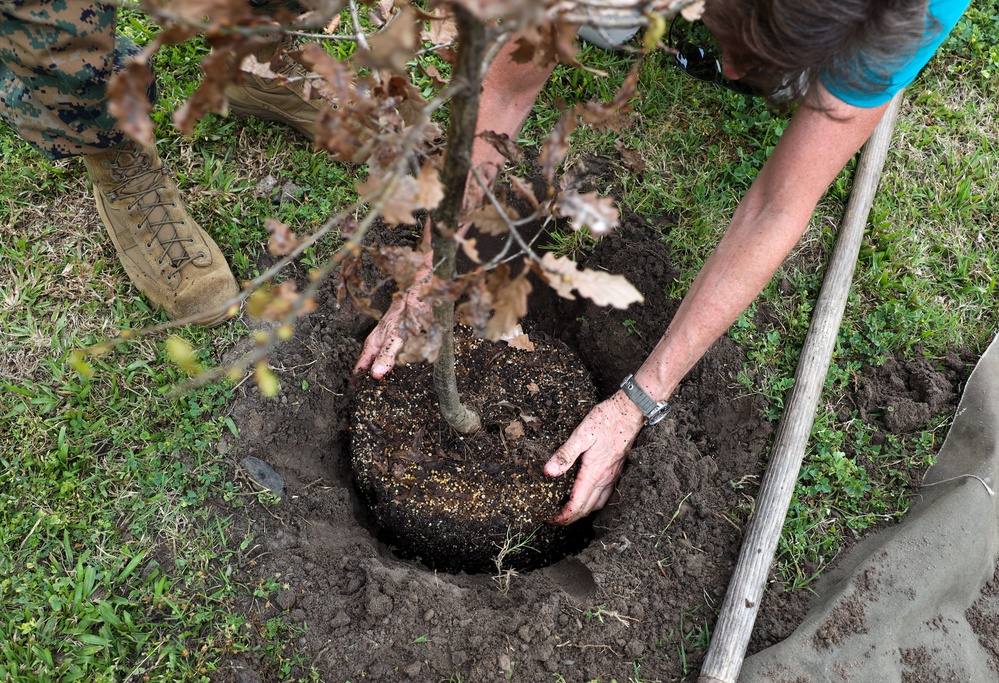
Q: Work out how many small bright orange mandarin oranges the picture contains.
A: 0